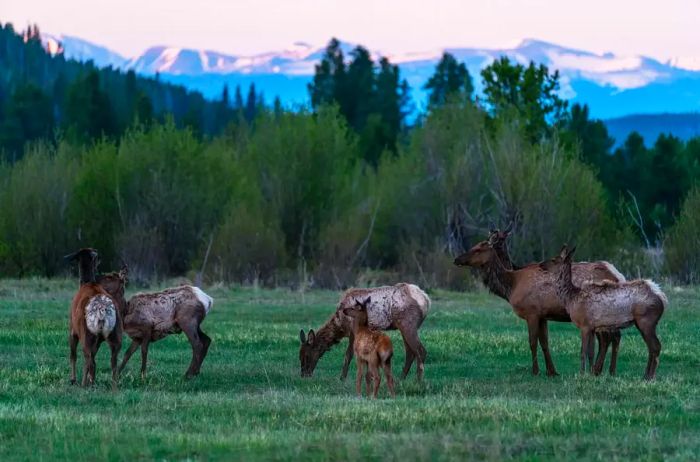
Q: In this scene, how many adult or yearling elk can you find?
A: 6